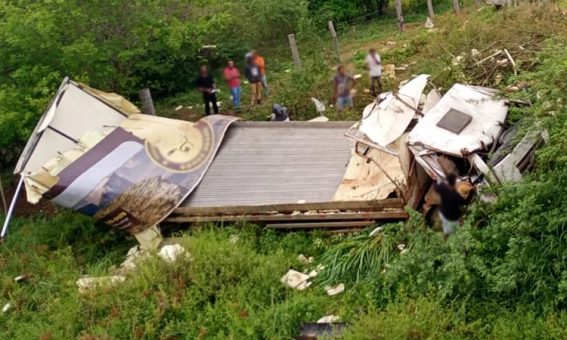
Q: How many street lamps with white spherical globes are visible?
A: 0